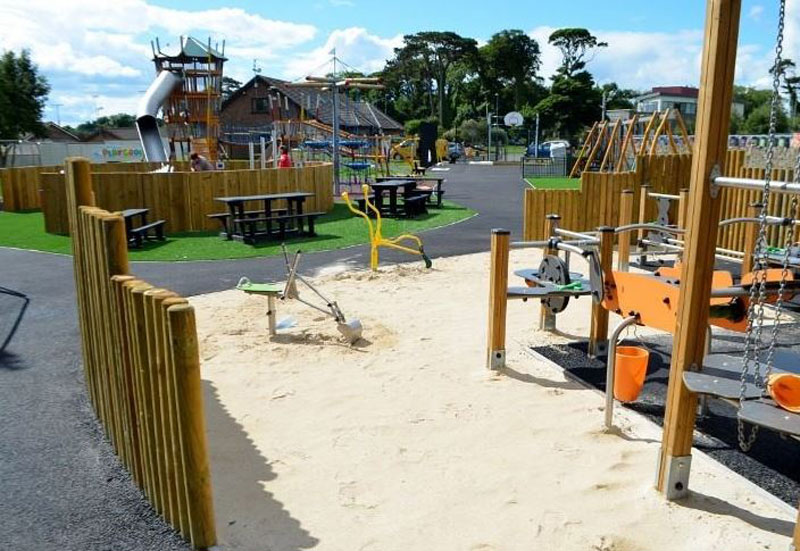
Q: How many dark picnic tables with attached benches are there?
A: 4